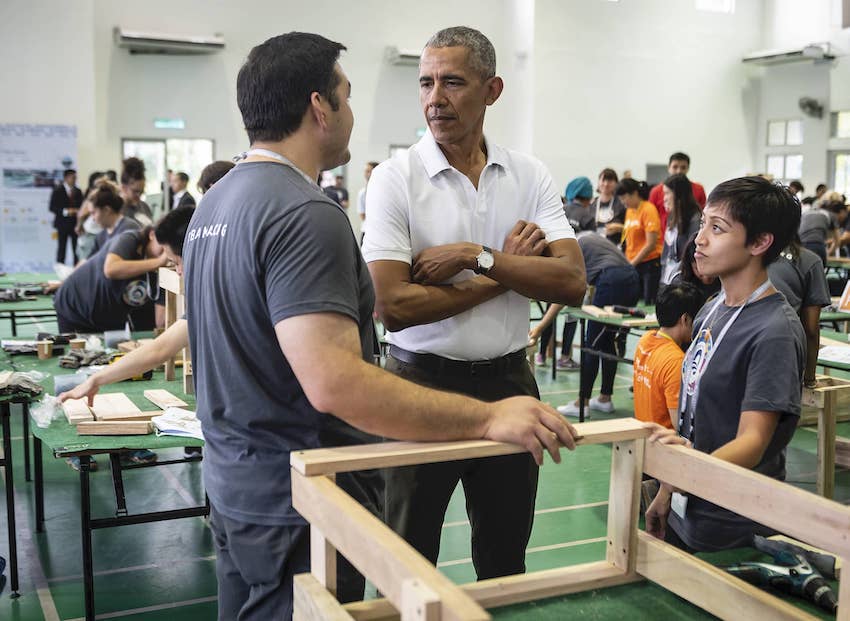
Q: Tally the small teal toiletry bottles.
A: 0